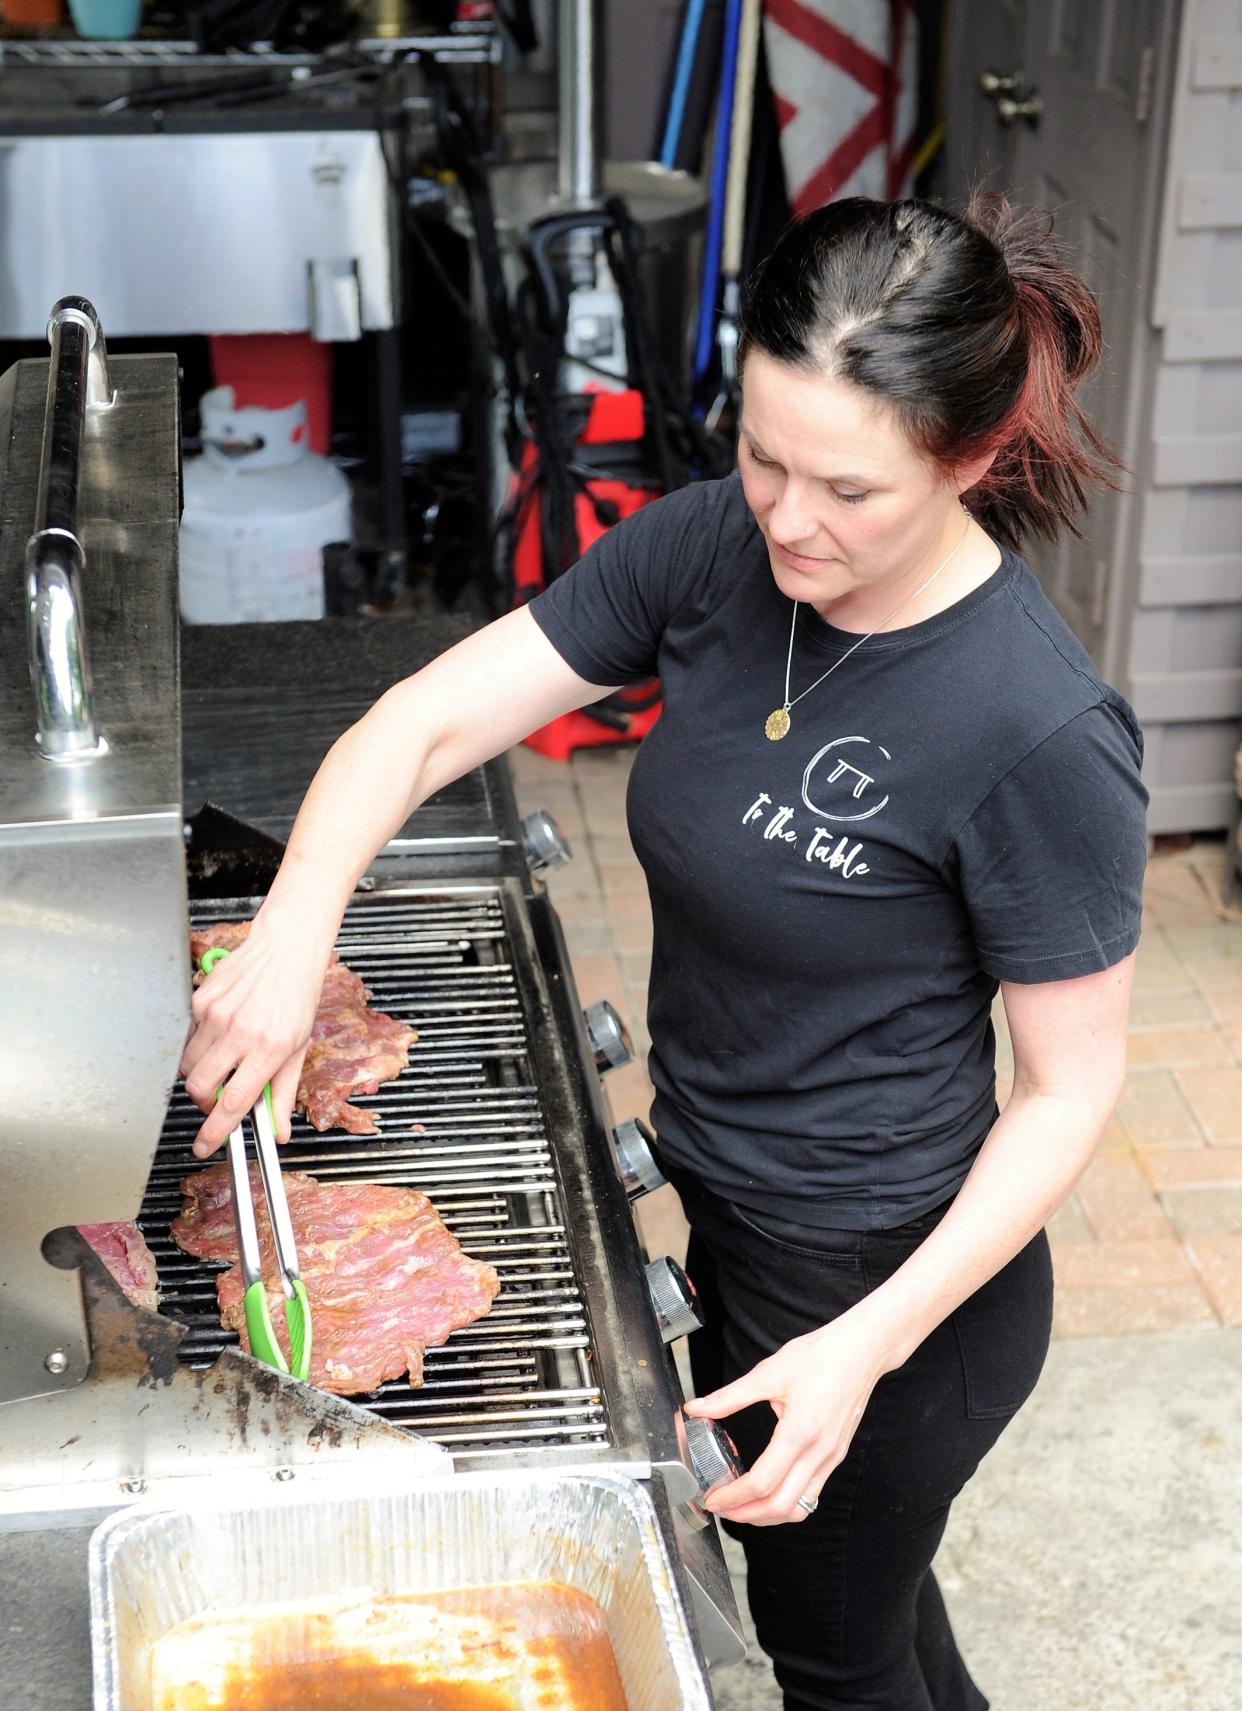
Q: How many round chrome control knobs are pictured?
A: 5